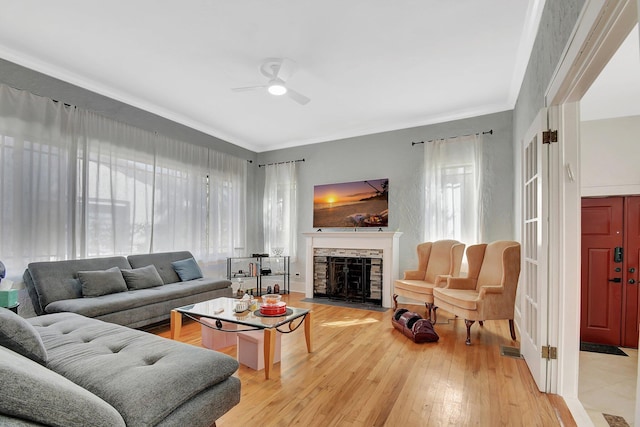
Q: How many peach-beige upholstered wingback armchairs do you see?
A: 2